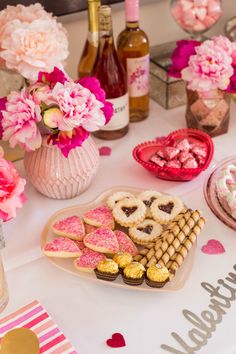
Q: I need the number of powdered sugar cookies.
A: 5